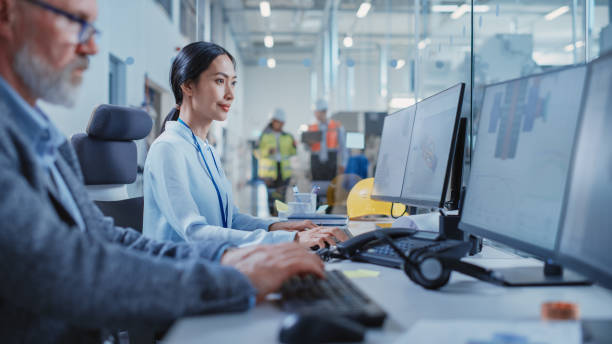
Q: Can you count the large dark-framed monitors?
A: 4